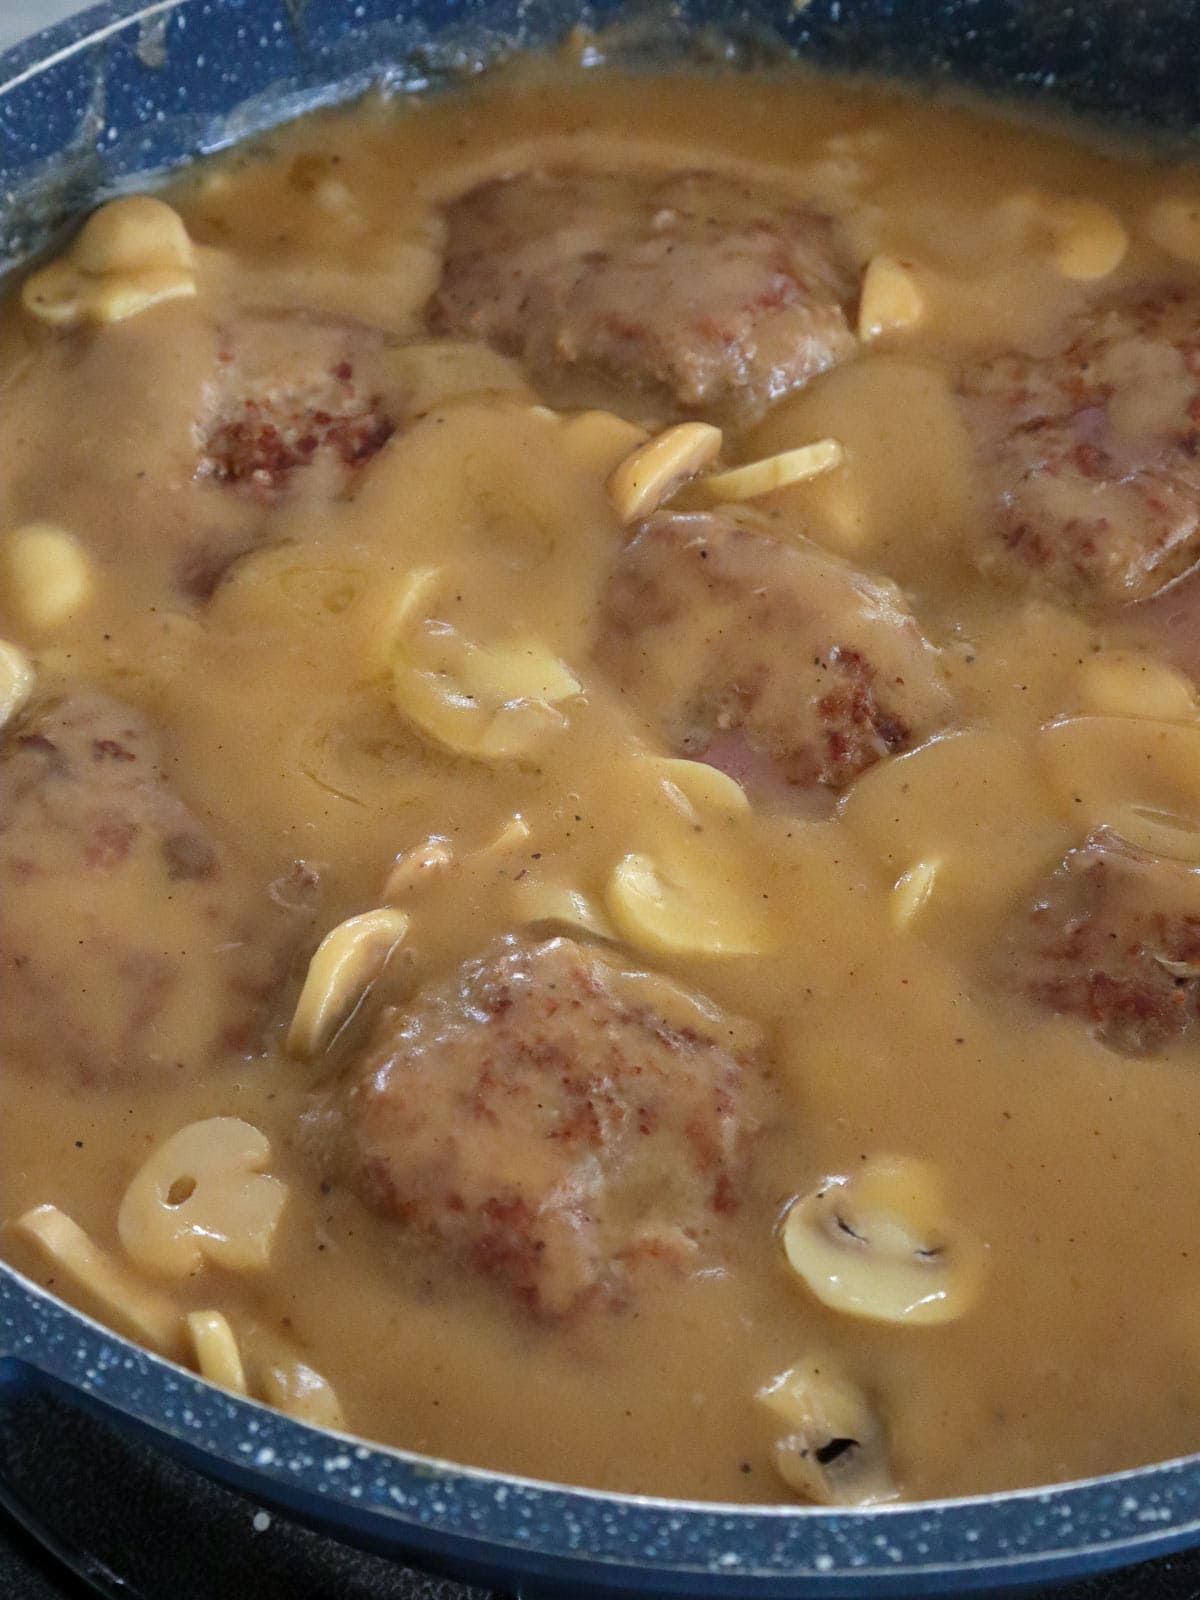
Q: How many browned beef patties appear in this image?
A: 7